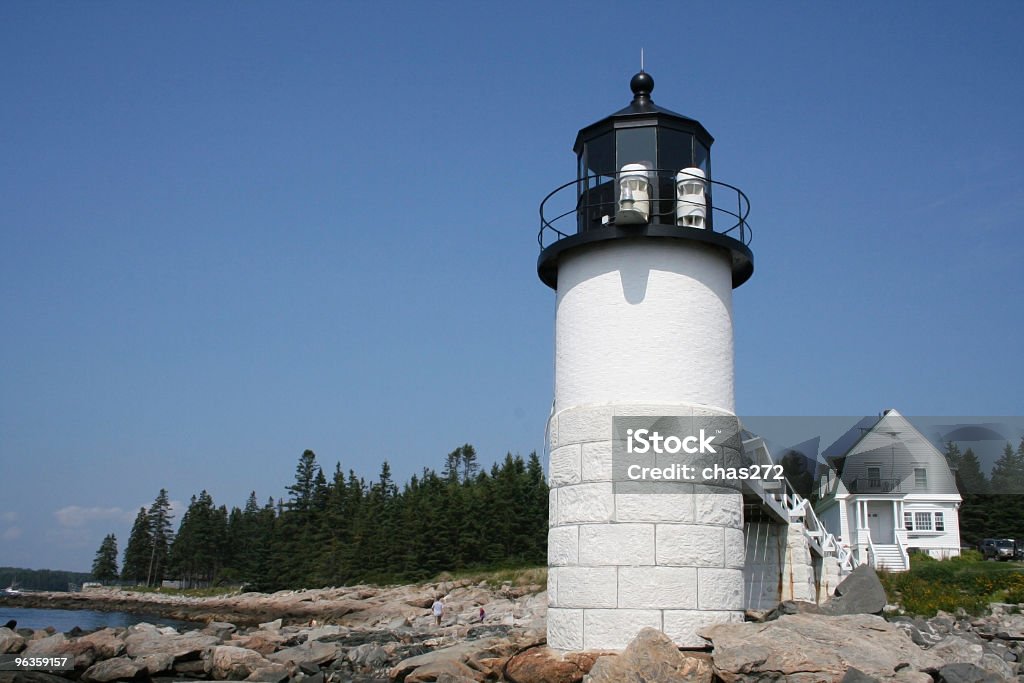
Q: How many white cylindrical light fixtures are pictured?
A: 2